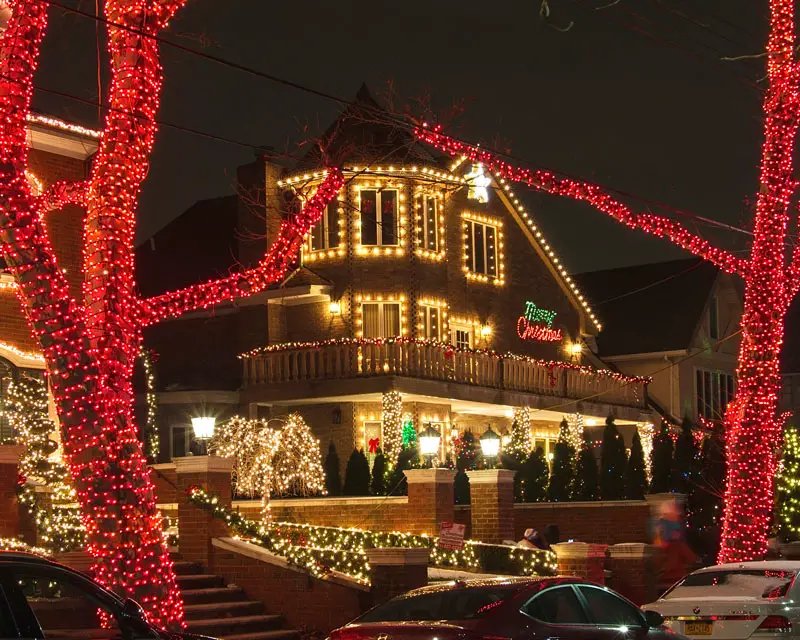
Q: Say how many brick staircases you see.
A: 1